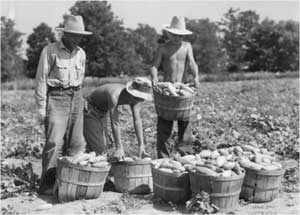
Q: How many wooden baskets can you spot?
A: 6